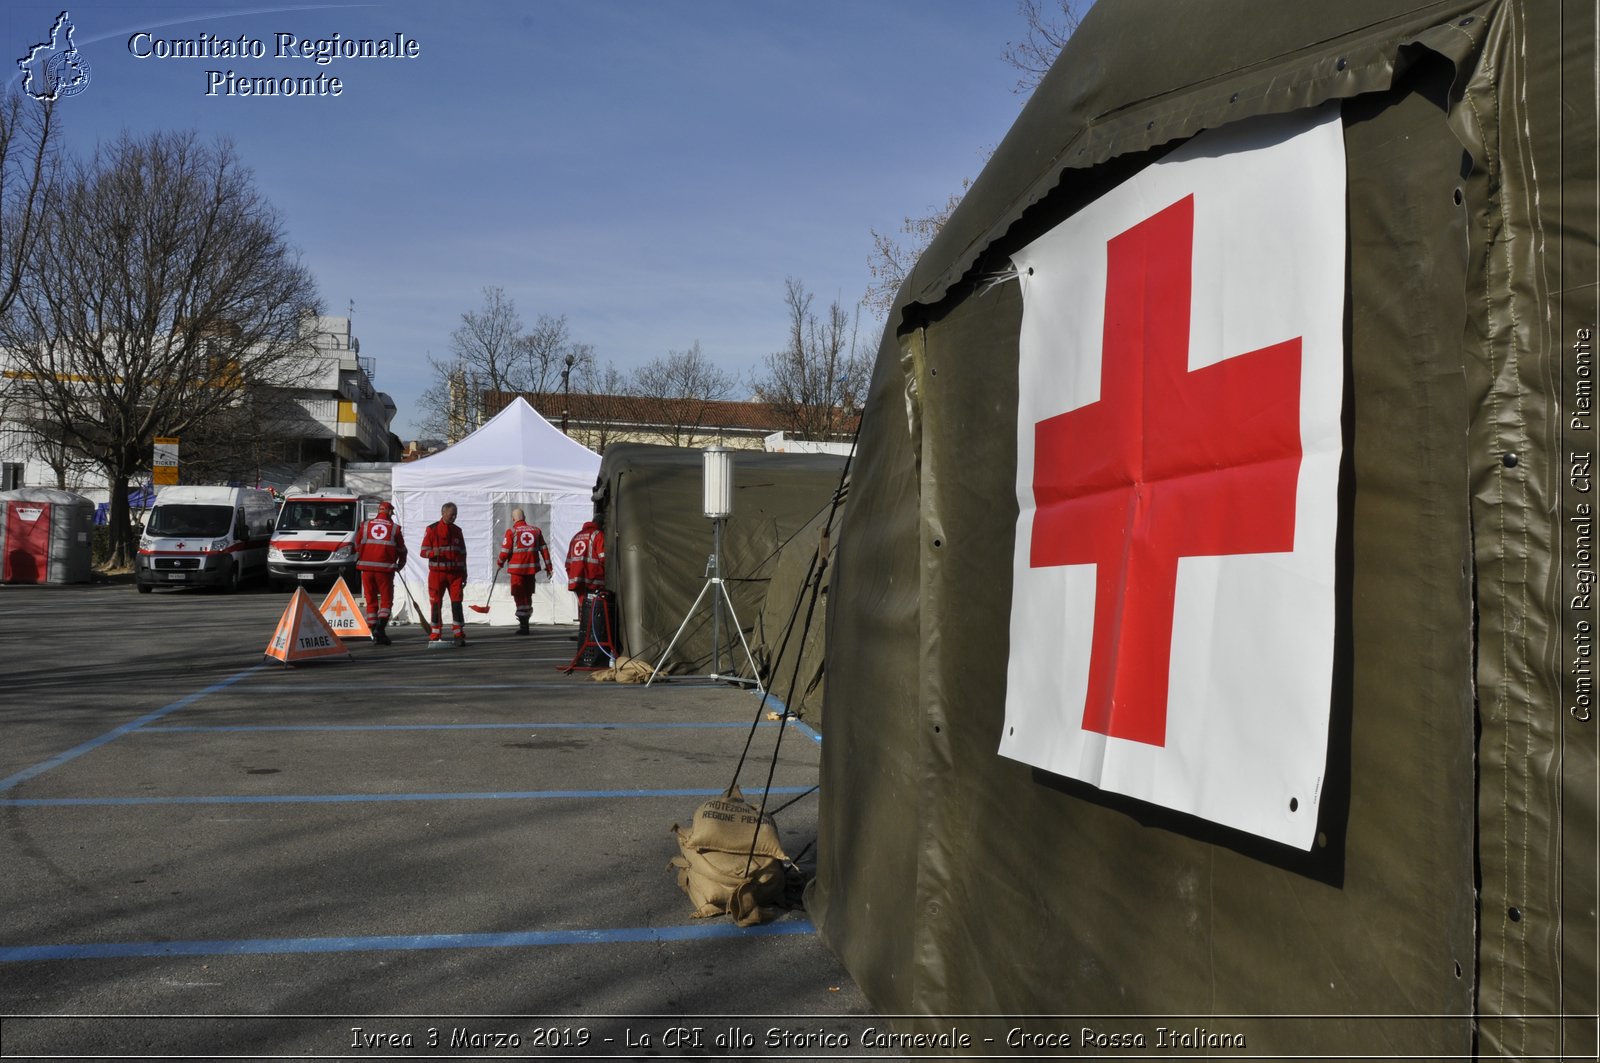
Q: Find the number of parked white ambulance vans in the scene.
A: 2